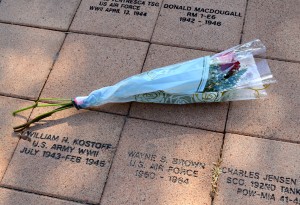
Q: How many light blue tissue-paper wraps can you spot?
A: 1